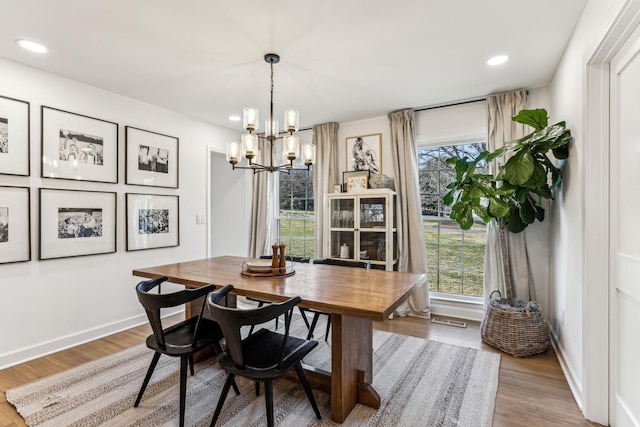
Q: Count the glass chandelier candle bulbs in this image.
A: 9